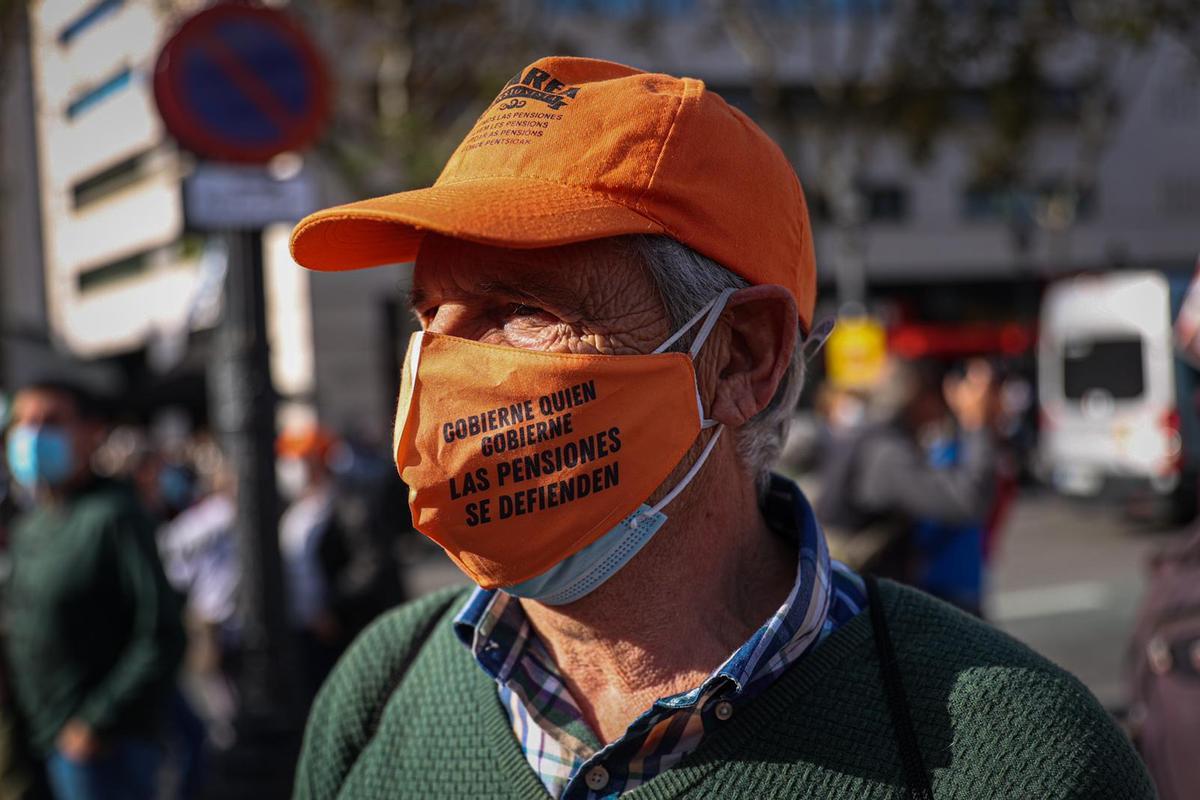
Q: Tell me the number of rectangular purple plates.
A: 1